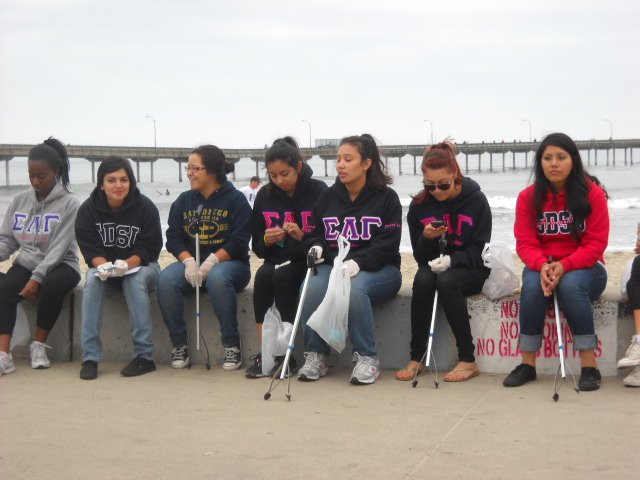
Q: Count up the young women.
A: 7